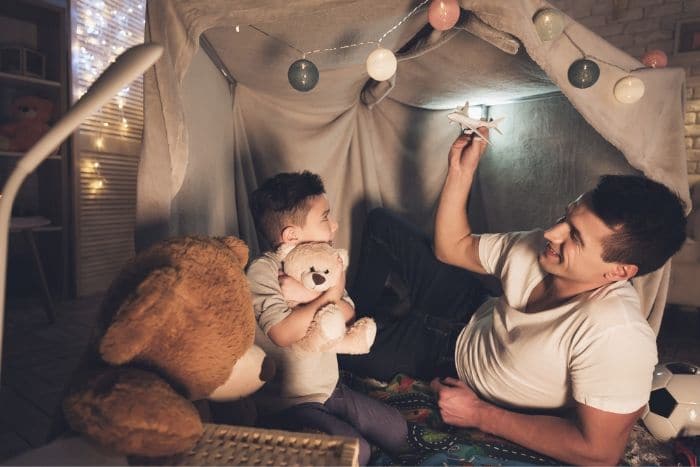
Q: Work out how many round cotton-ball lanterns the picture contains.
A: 7